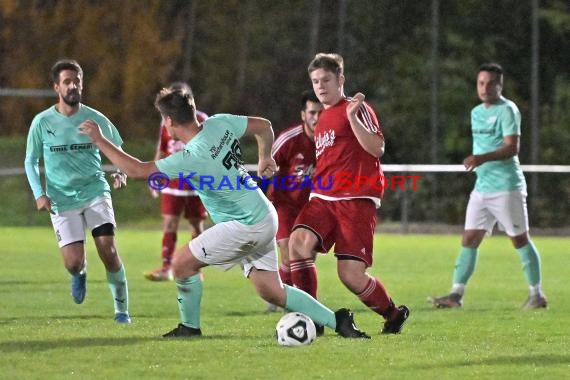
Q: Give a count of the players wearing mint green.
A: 3